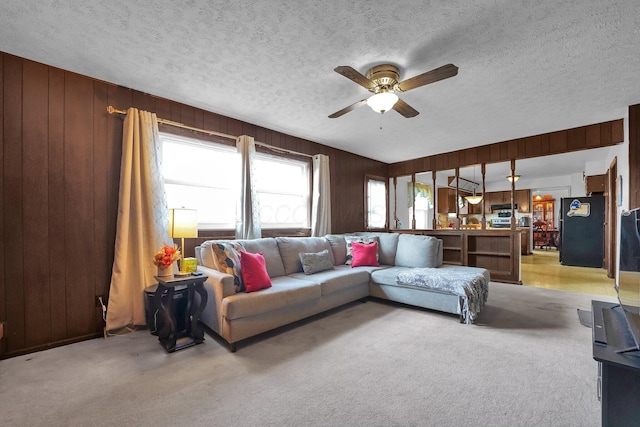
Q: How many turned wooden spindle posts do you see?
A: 6